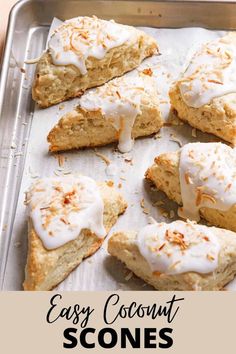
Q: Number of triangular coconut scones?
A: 6